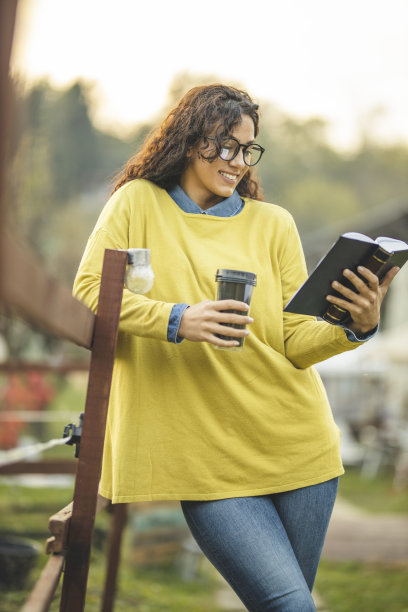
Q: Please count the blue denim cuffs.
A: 2